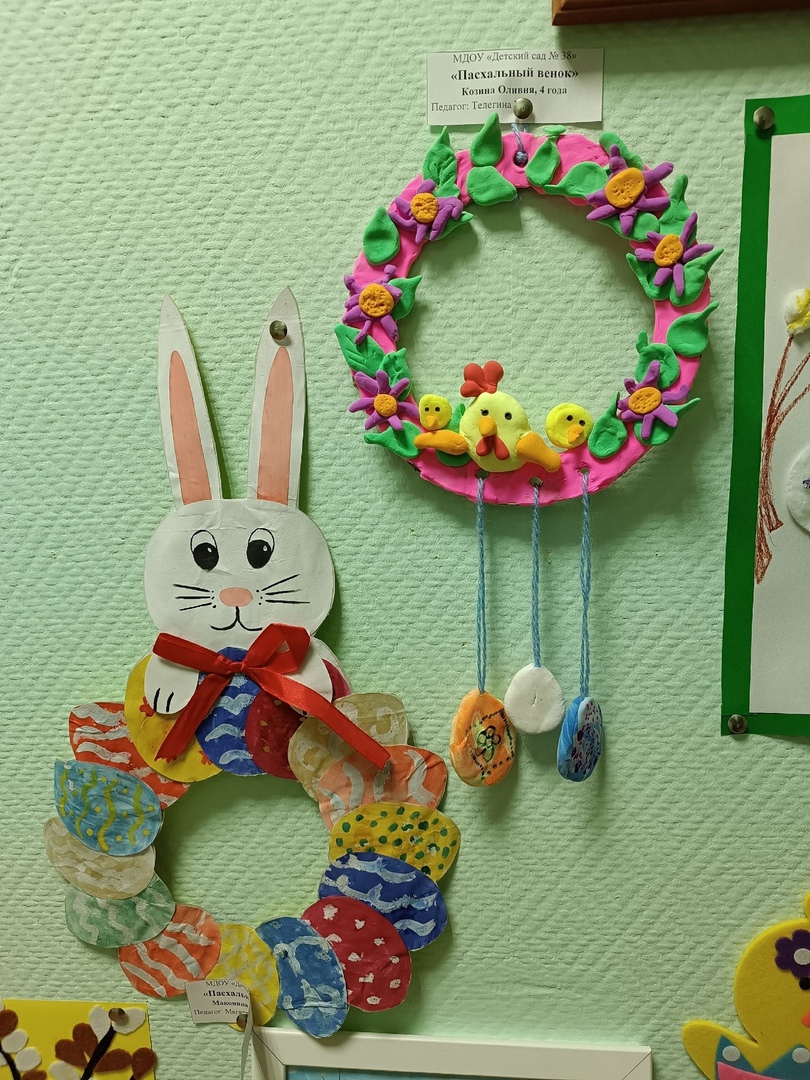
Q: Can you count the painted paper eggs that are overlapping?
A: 15